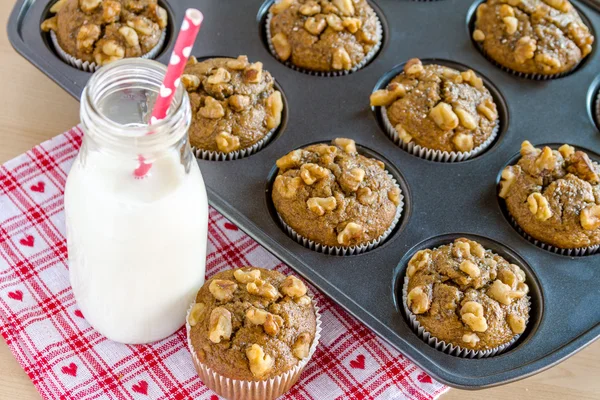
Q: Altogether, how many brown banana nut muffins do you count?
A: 9